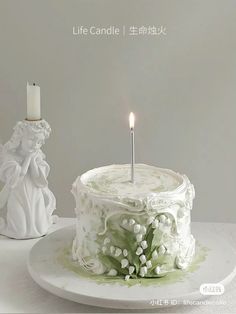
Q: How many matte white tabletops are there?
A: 1